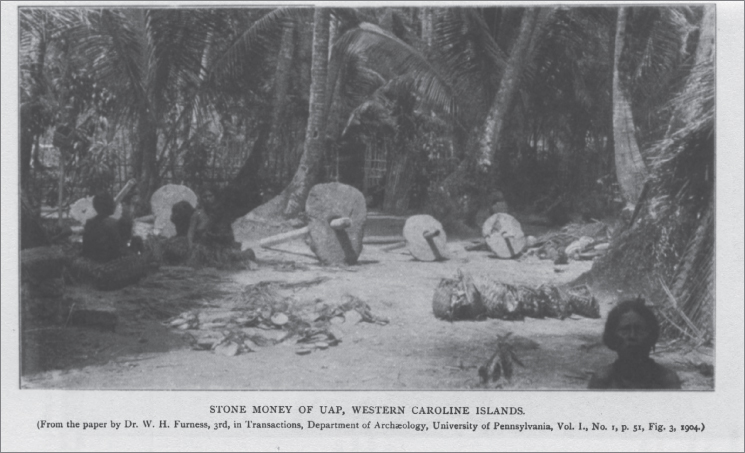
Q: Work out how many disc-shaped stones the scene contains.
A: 5